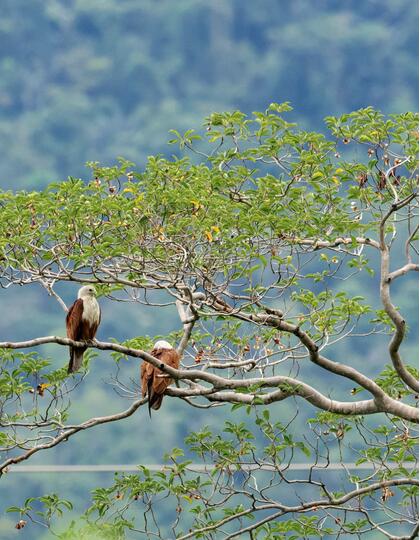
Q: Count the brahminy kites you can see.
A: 2